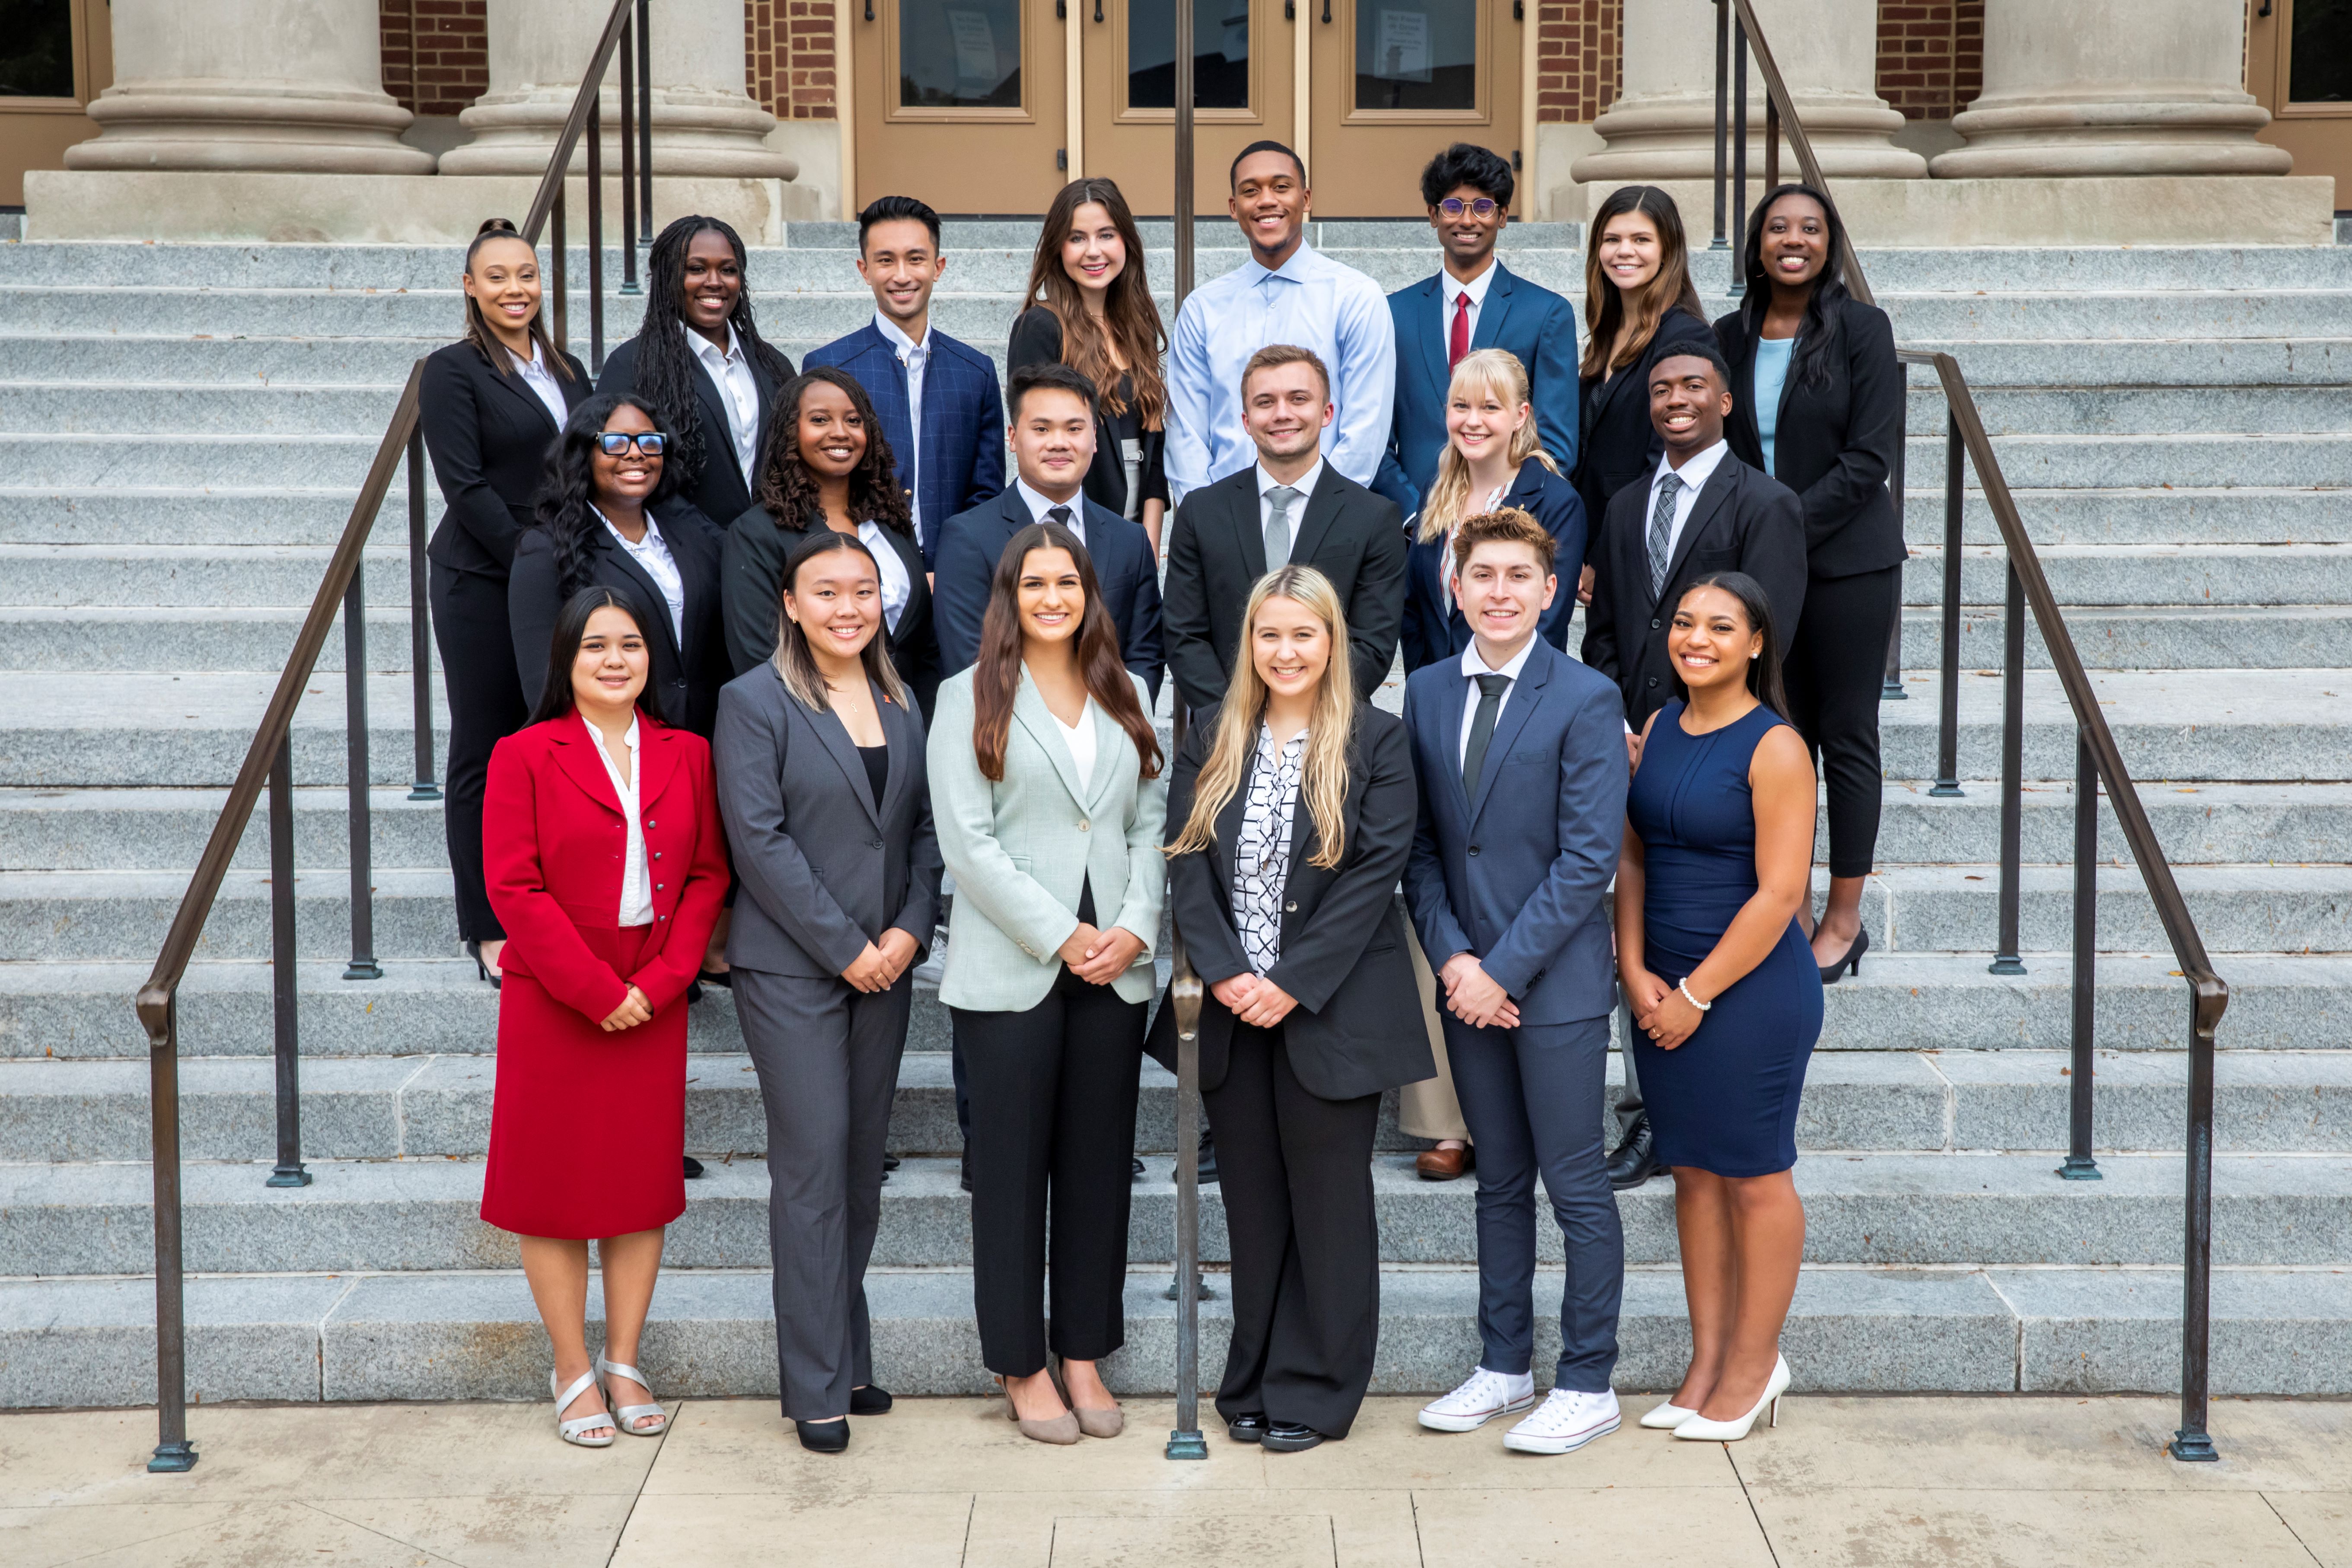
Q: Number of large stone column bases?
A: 4